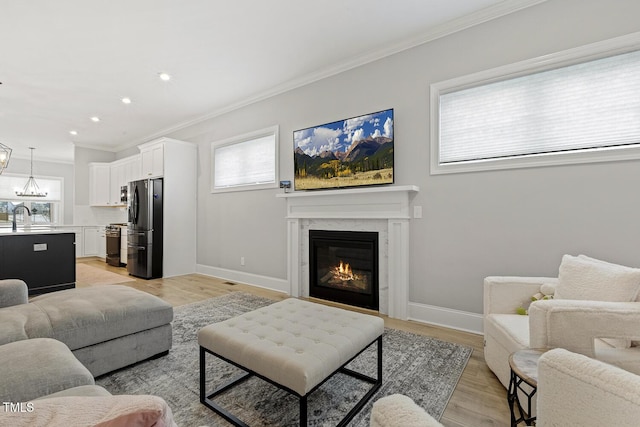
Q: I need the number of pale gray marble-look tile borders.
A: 1